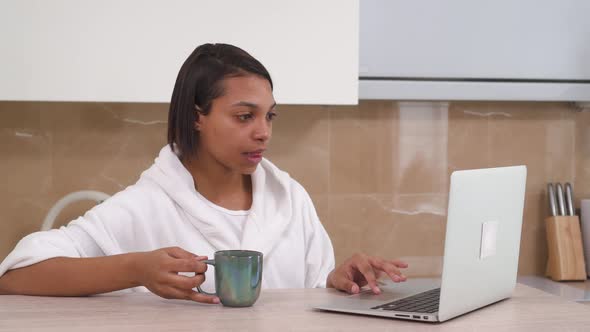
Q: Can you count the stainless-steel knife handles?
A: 3